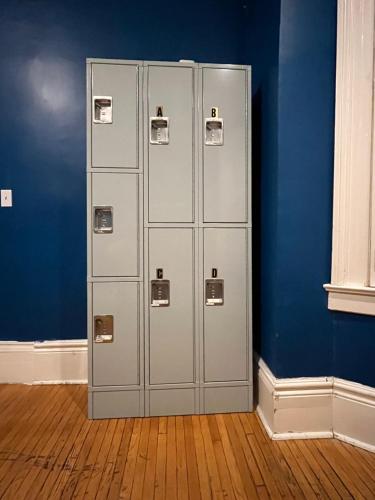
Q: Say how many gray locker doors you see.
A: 7